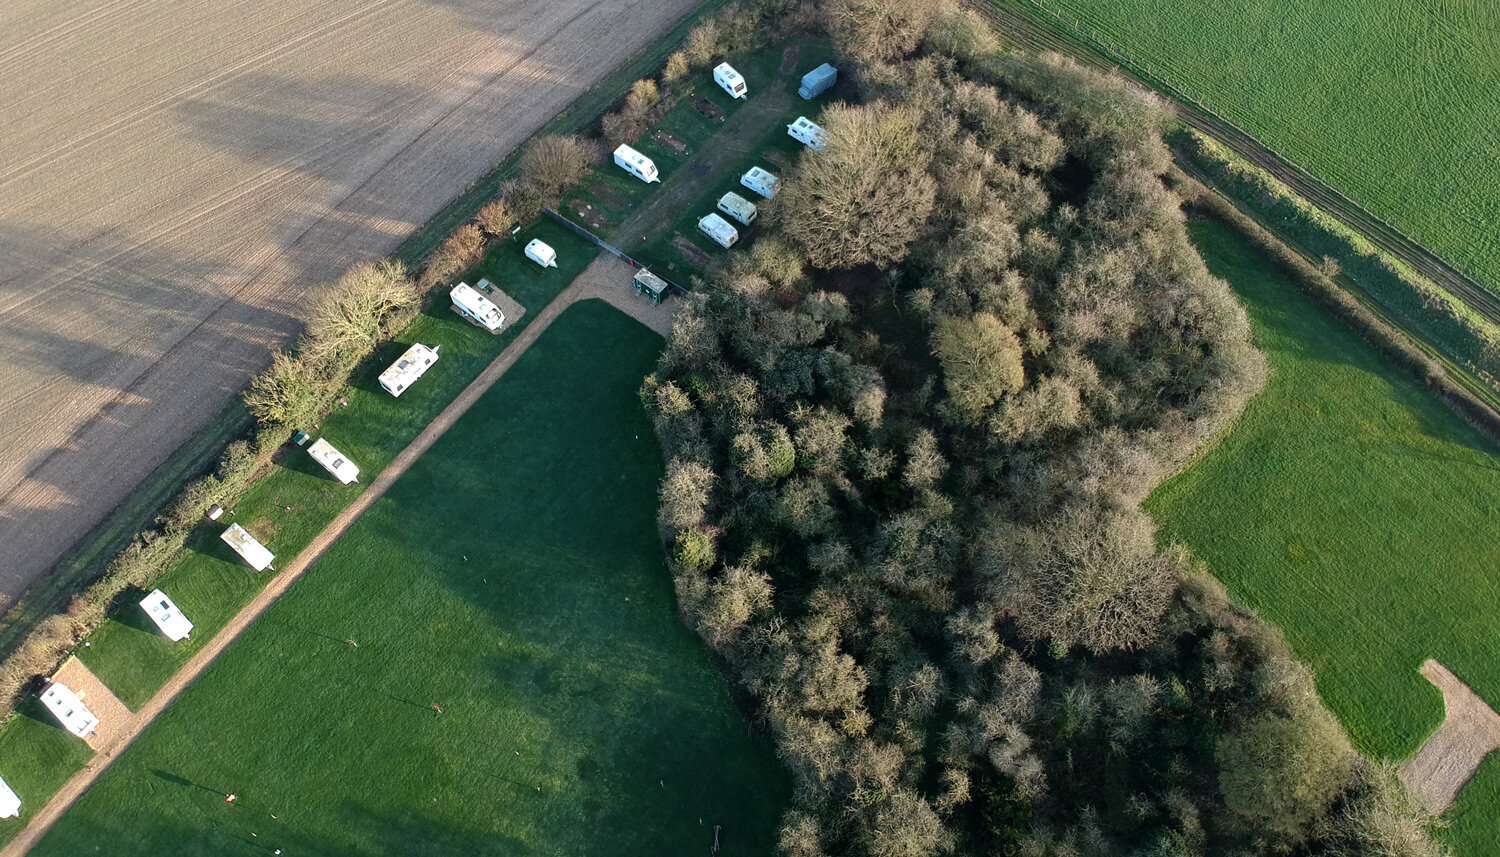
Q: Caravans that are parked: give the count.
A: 15